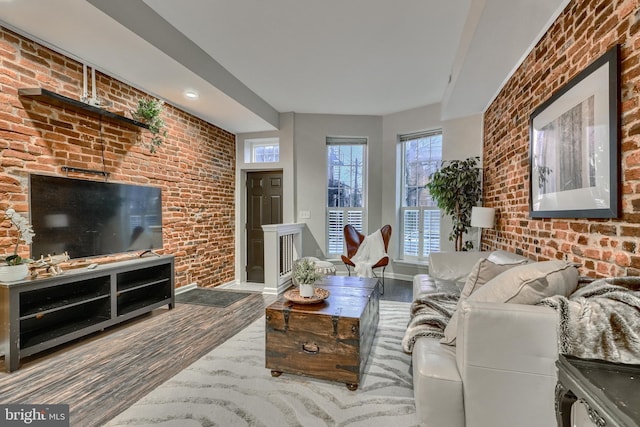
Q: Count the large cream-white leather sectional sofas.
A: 1